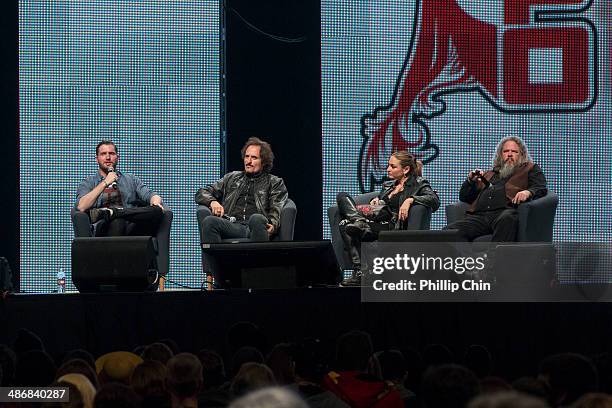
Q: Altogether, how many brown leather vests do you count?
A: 1